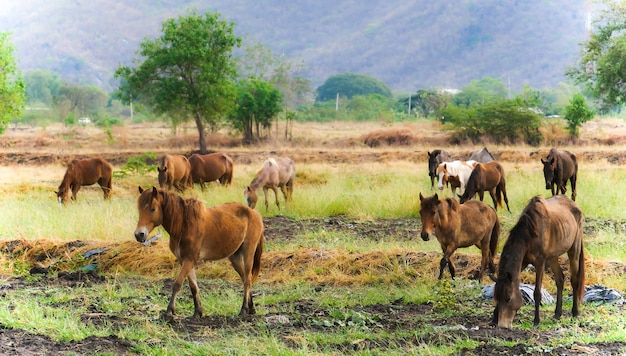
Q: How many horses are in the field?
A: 12